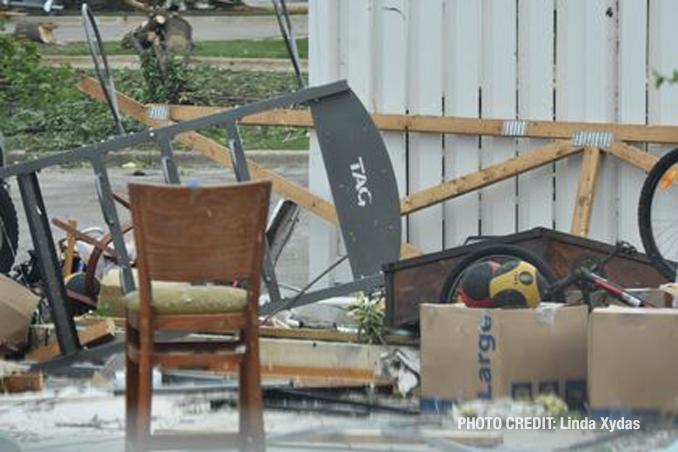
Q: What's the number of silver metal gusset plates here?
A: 3